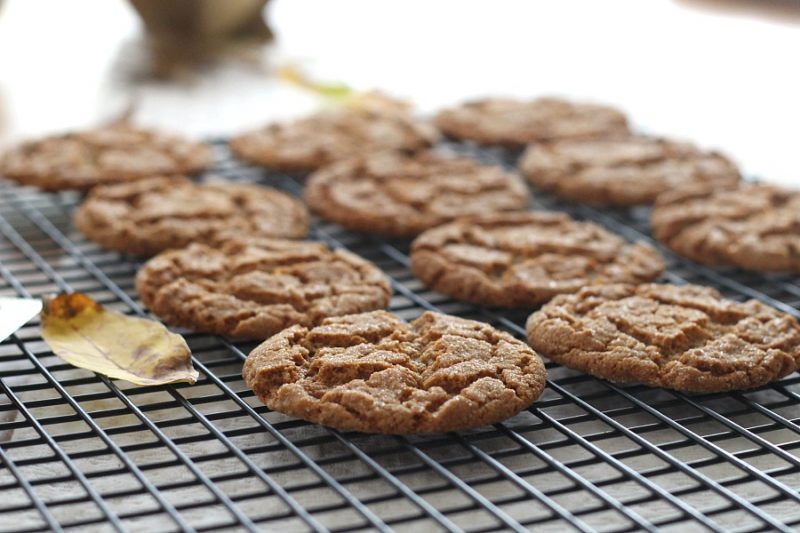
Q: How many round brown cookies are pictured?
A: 11